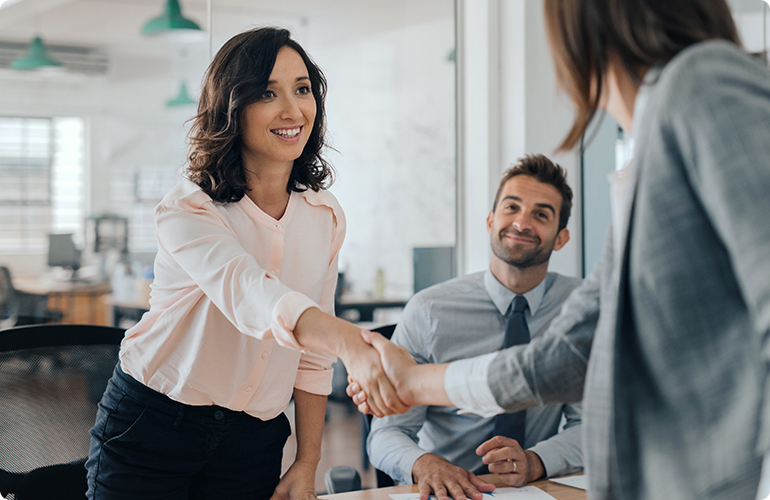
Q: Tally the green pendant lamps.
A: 3